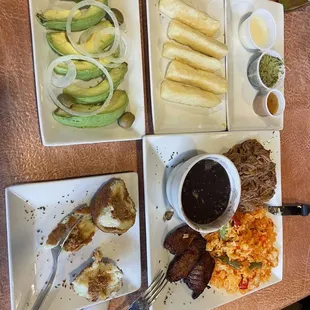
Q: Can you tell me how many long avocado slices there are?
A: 5